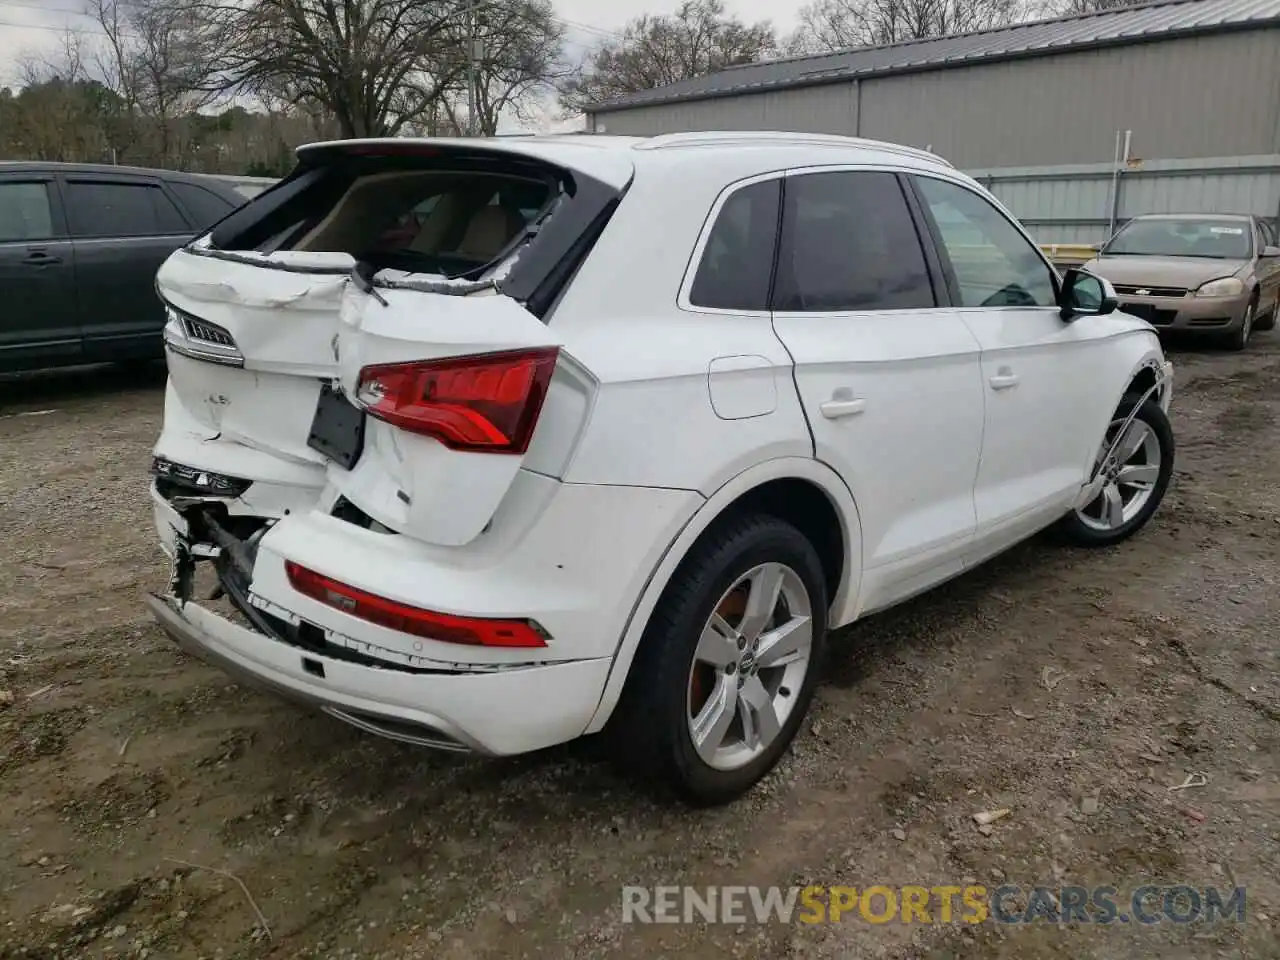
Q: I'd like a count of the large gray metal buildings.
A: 1